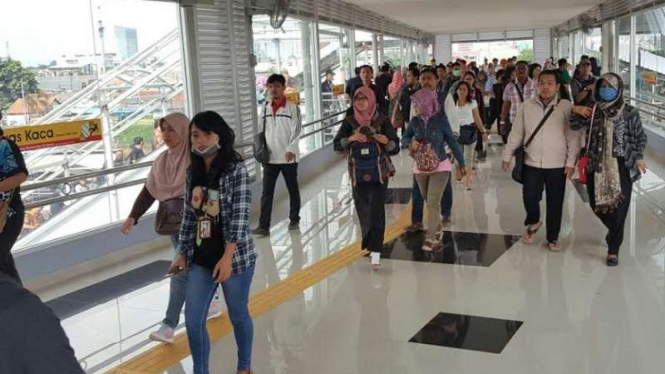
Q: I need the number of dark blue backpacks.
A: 1